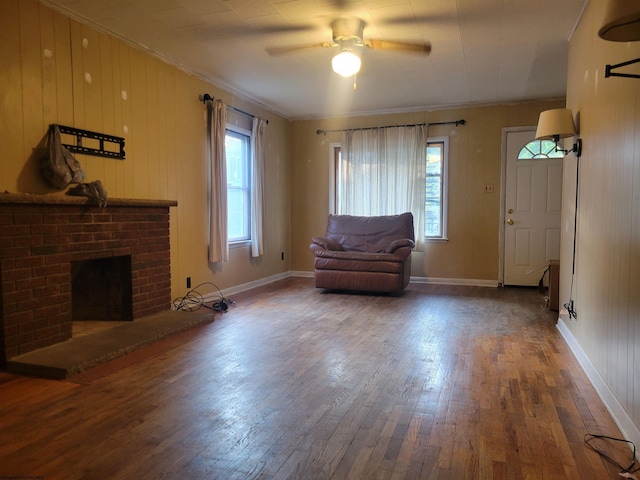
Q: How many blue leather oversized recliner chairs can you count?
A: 0